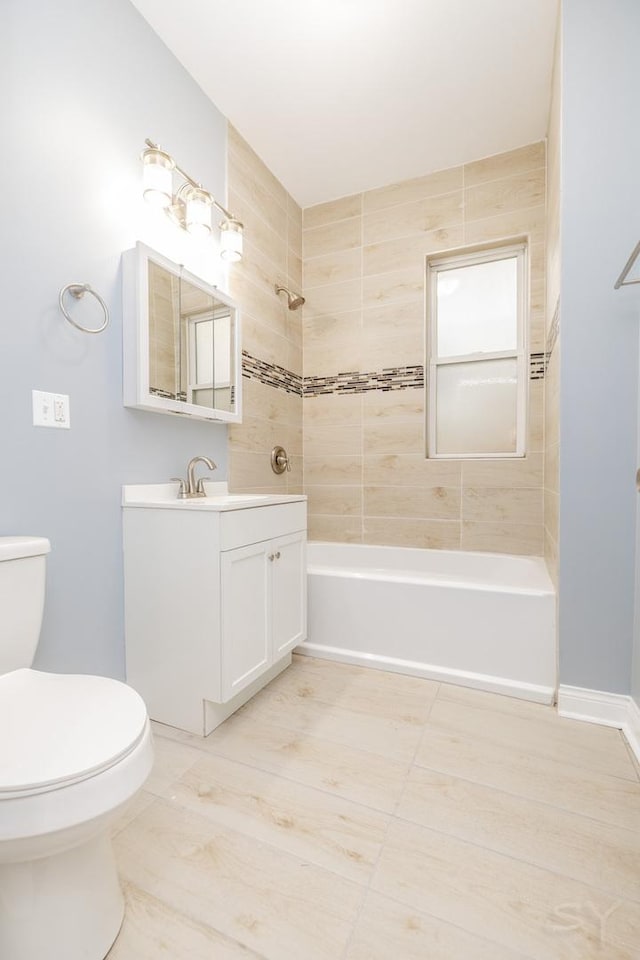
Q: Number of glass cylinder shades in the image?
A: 3